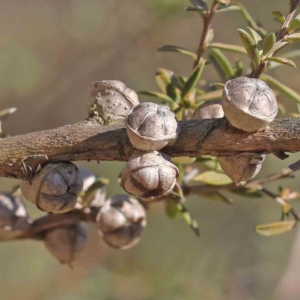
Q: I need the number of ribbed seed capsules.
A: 11